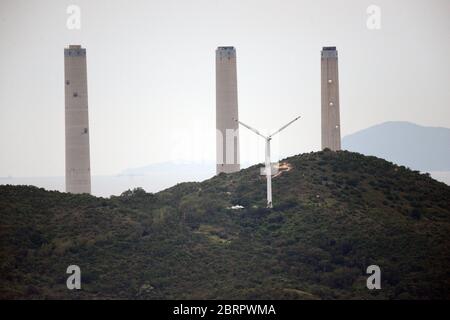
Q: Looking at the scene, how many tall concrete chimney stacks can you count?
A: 3